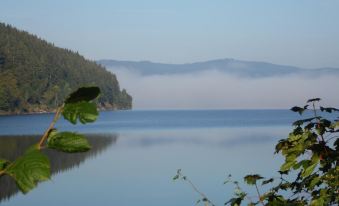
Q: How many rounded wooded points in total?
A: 1